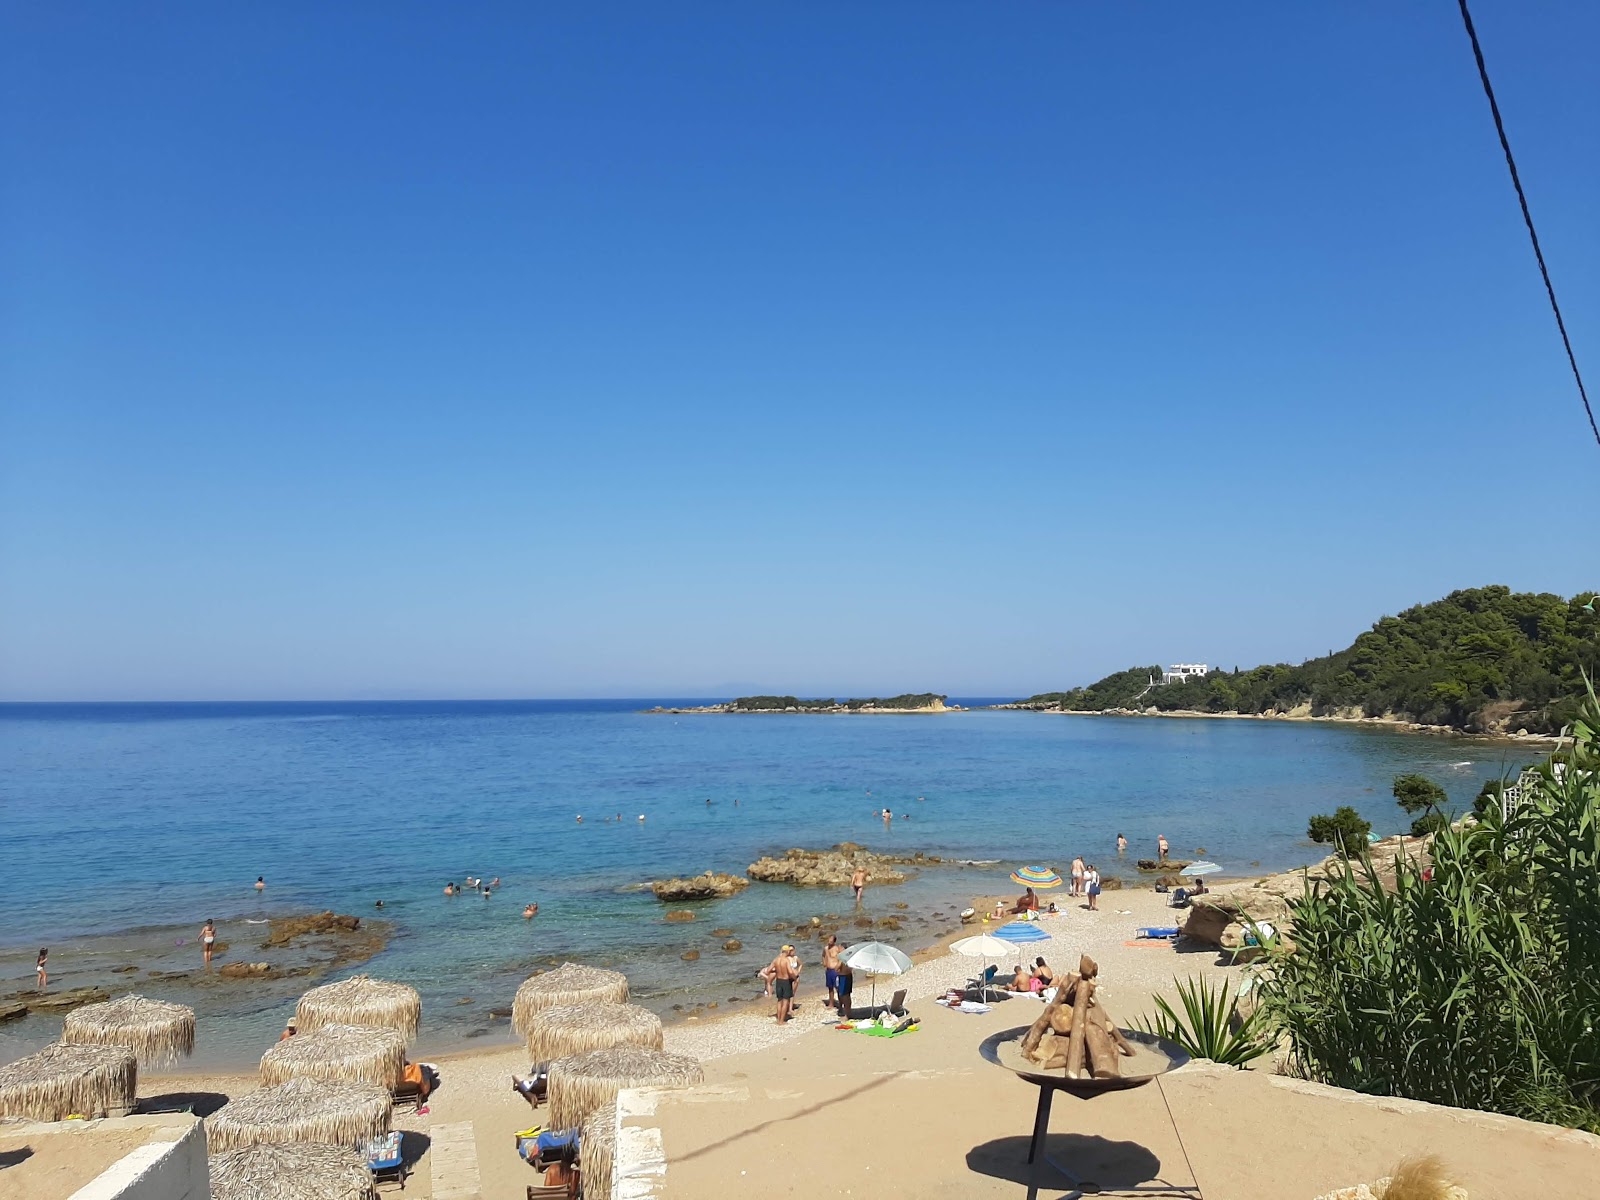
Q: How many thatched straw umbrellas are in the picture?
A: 10